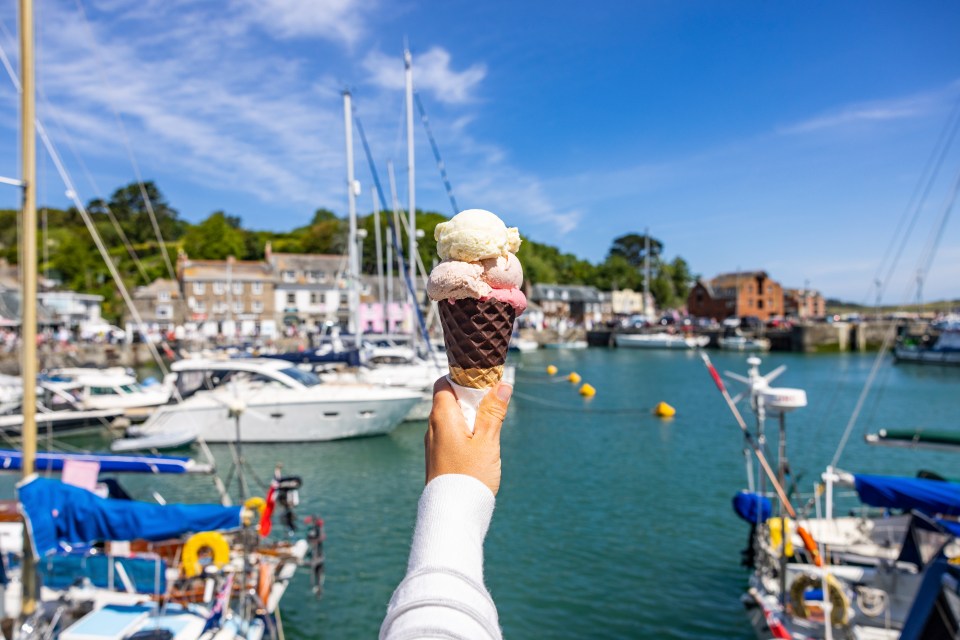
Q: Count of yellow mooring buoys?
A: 4